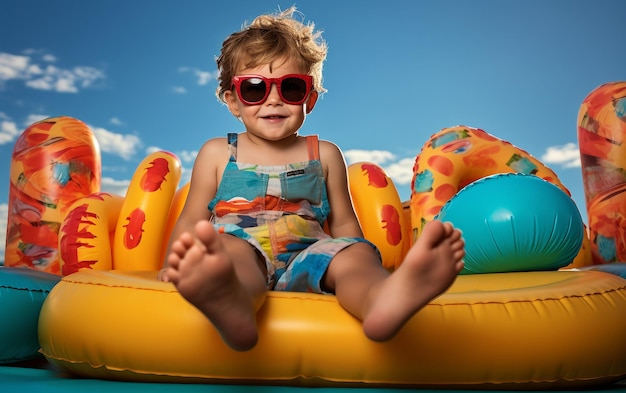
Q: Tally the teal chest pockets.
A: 2